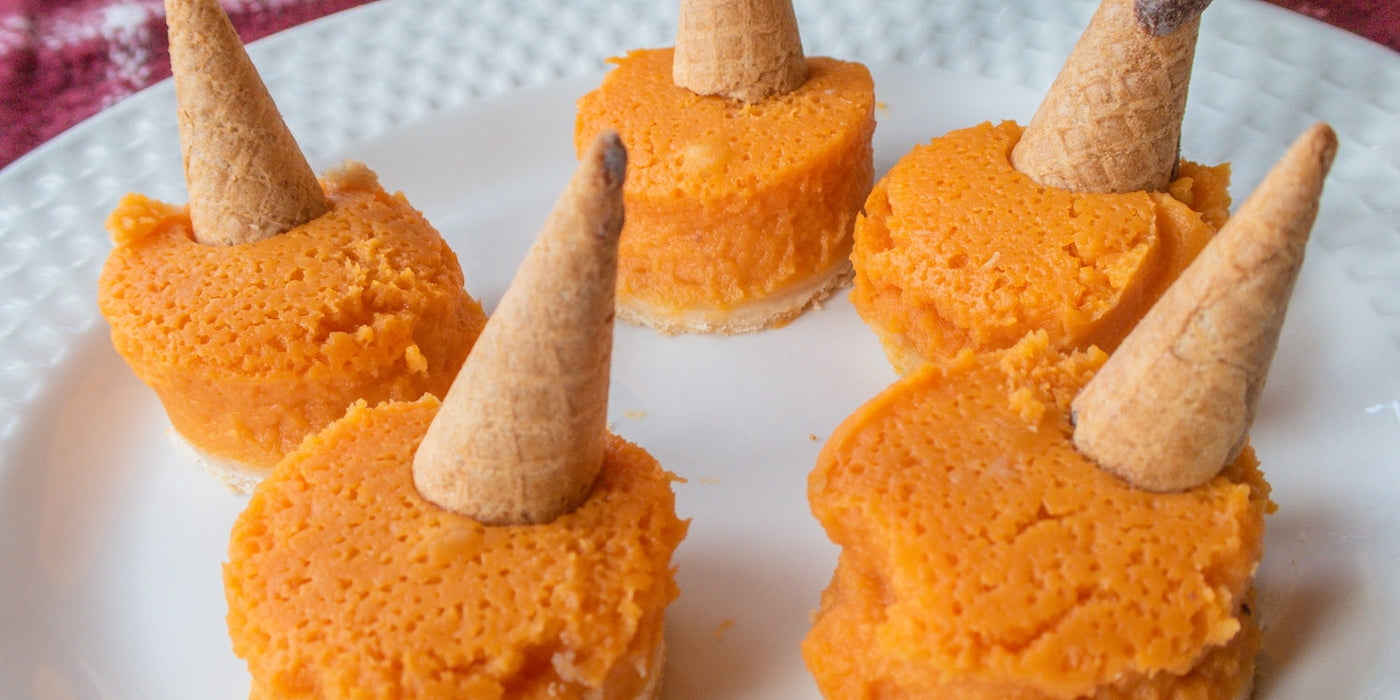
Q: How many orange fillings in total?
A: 5